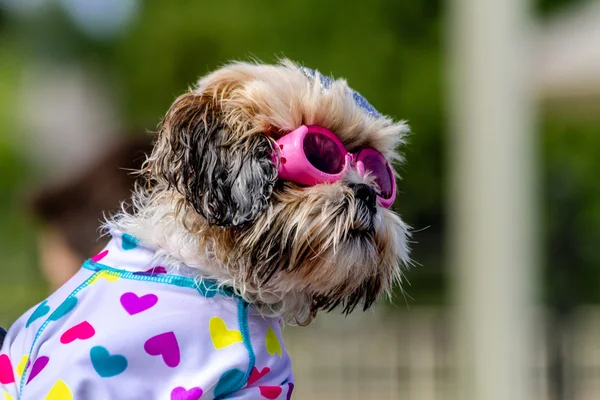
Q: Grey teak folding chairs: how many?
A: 0